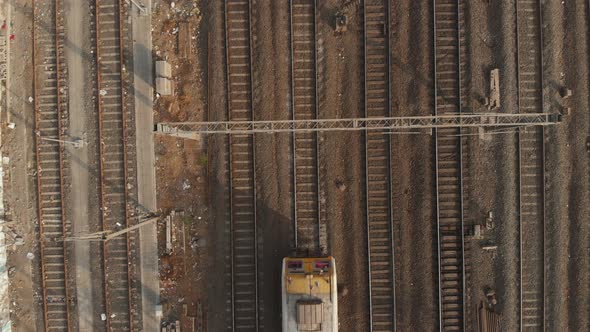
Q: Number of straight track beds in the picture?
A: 7